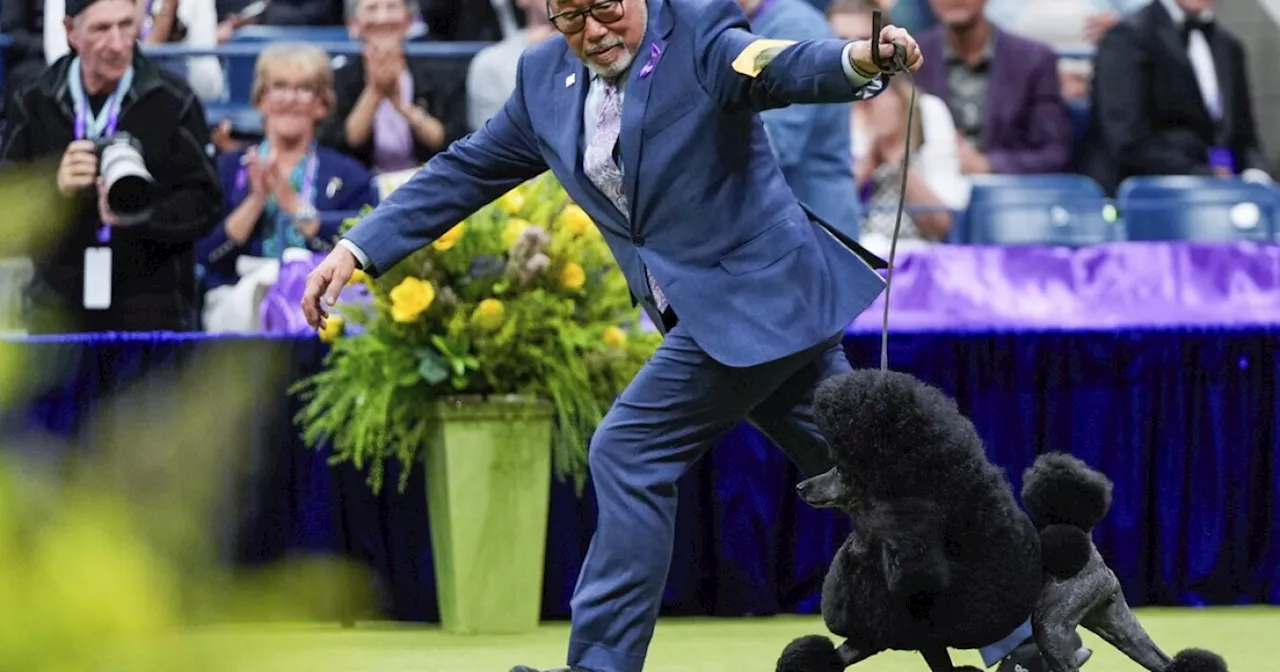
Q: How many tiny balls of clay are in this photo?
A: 0